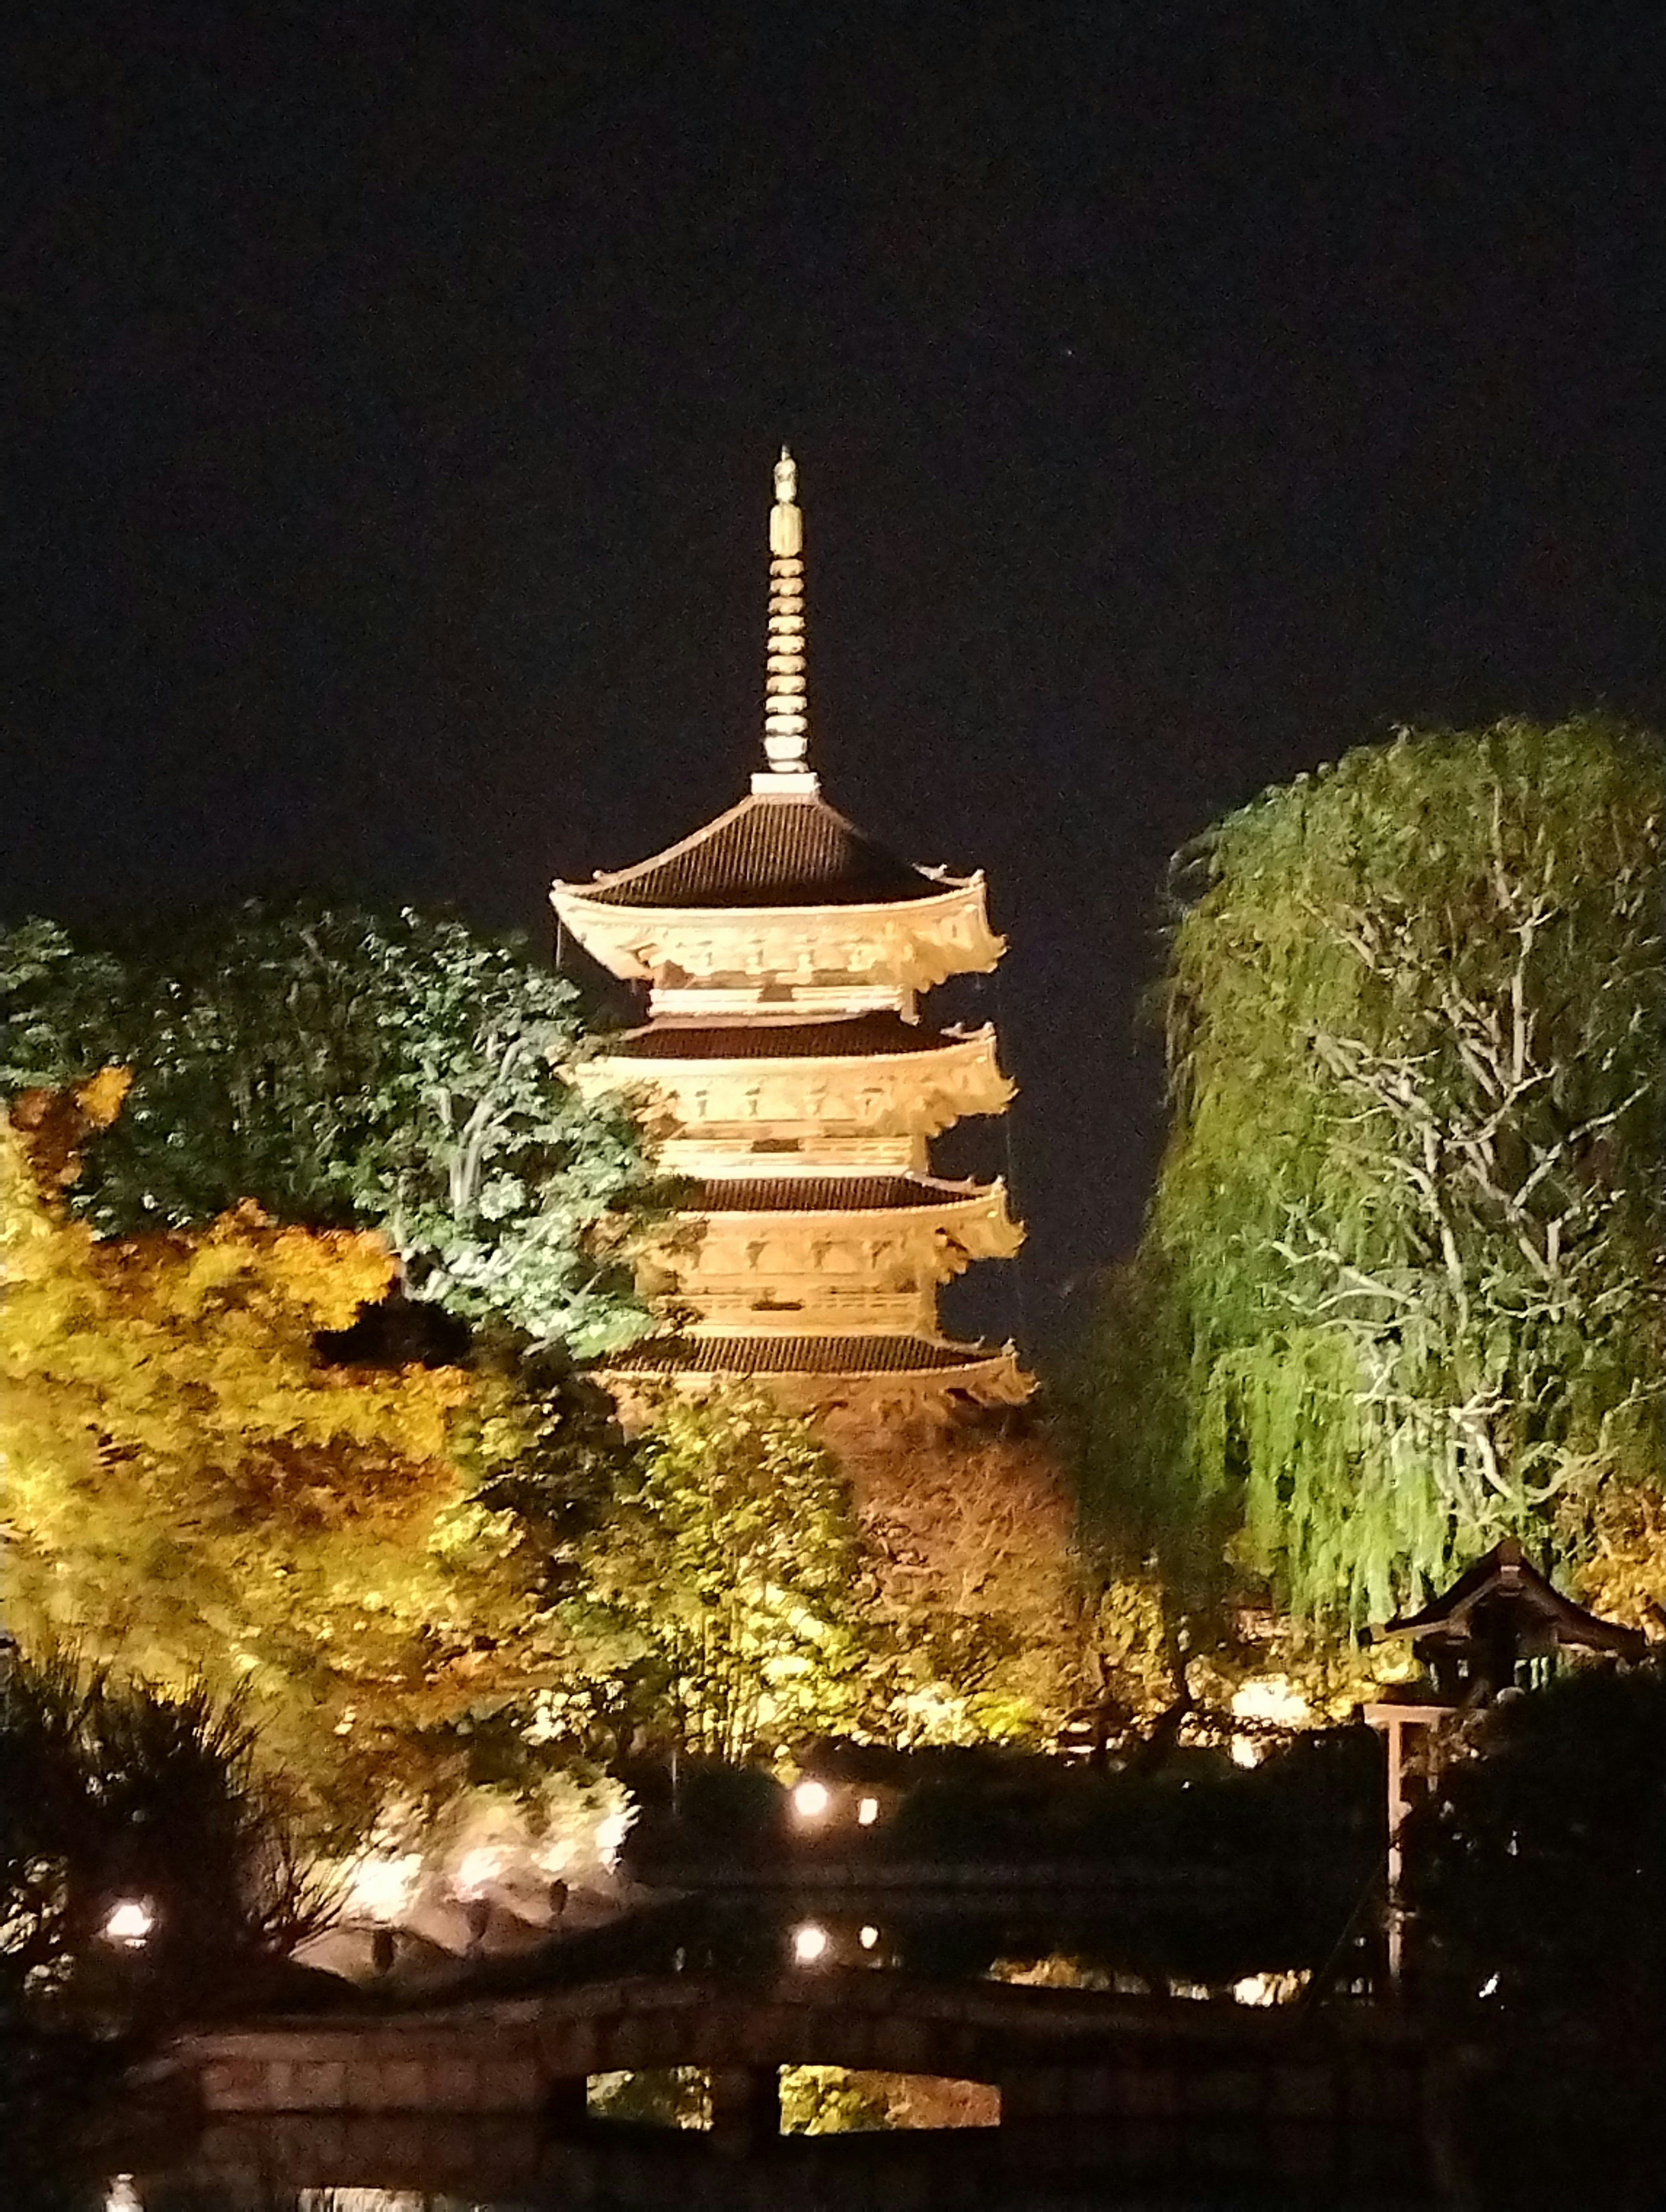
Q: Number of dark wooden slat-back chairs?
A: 0